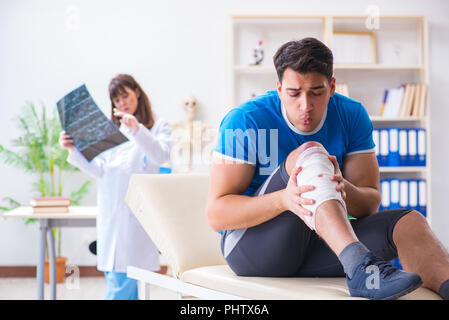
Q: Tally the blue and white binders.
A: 11